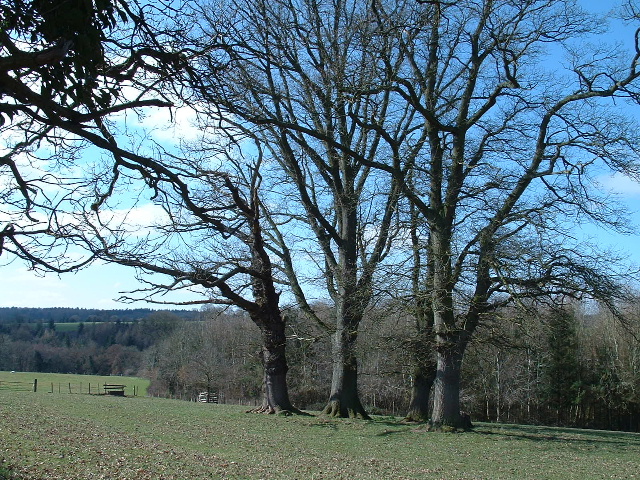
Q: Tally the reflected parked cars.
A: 0